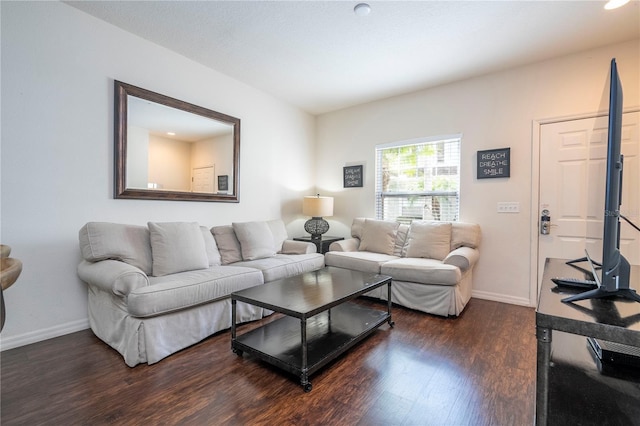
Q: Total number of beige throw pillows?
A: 4